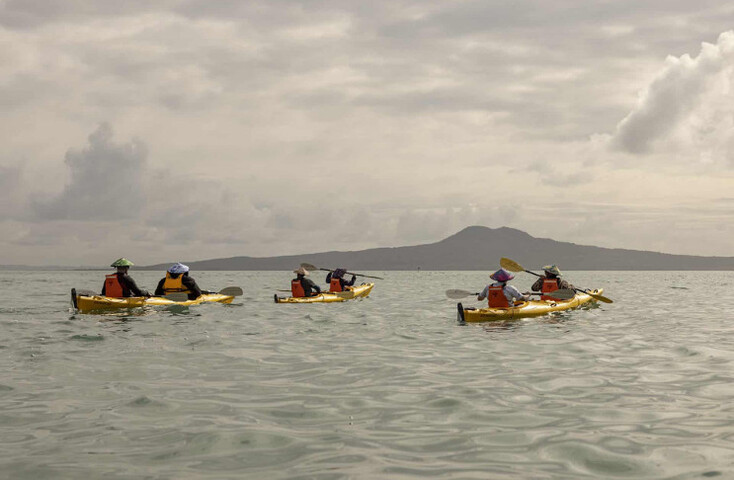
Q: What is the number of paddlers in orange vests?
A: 5